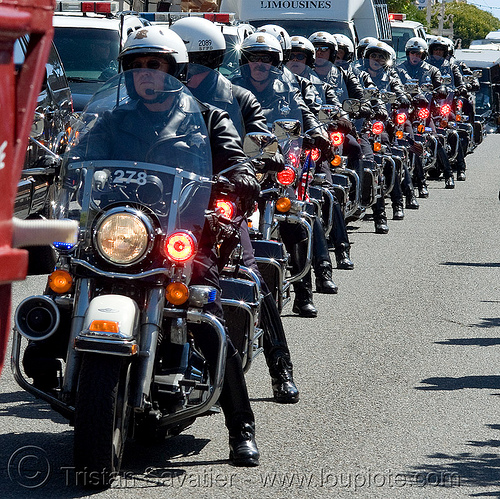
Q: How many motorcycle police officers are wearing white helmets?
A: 12